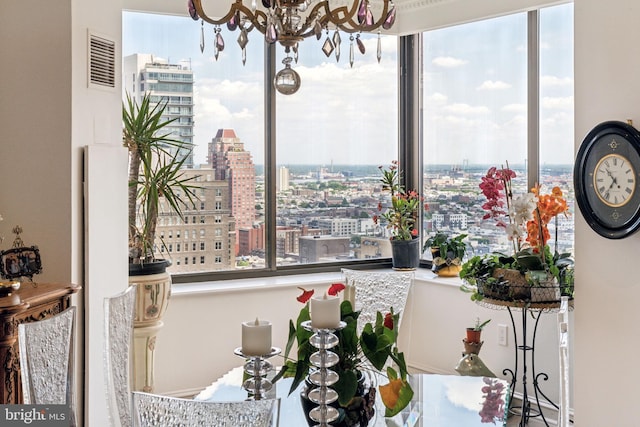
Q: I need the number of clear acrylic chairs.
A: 5